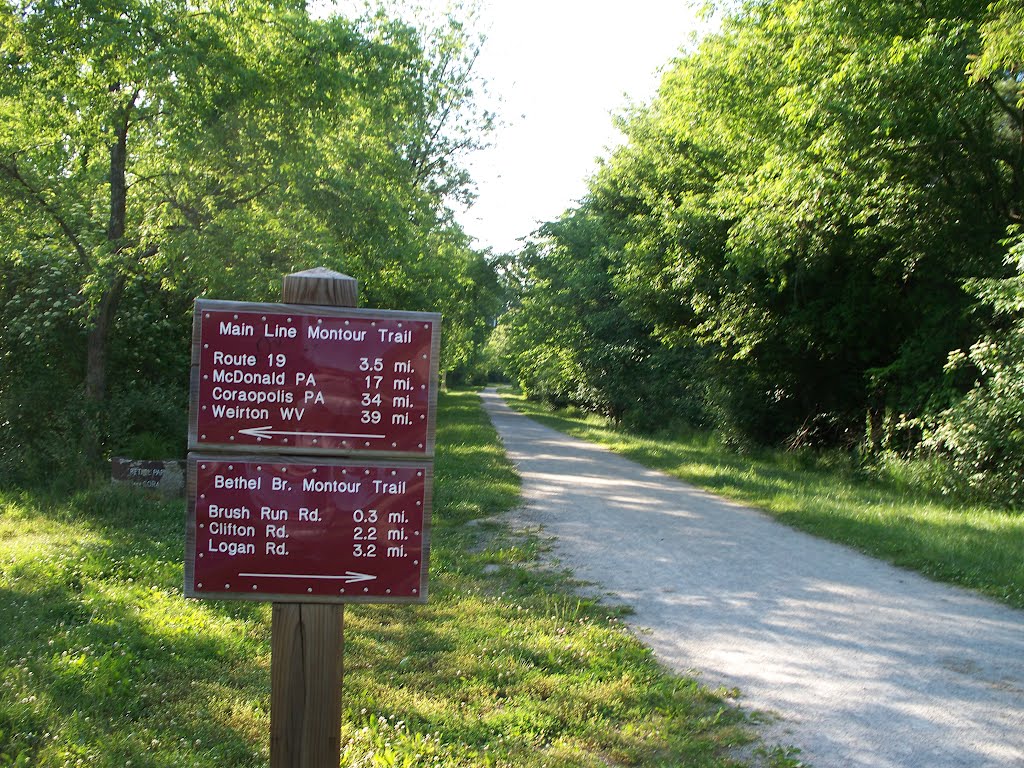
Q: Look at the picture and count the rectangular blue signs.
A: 0